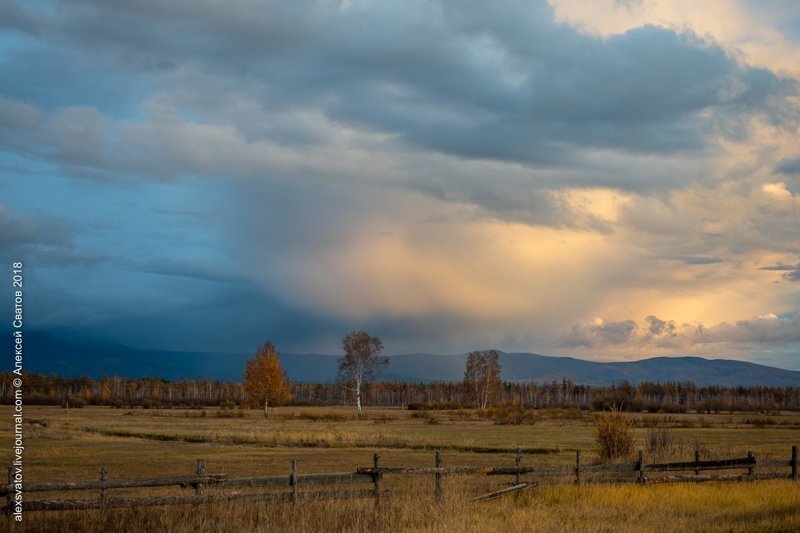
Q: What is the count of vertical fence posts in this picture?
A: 12